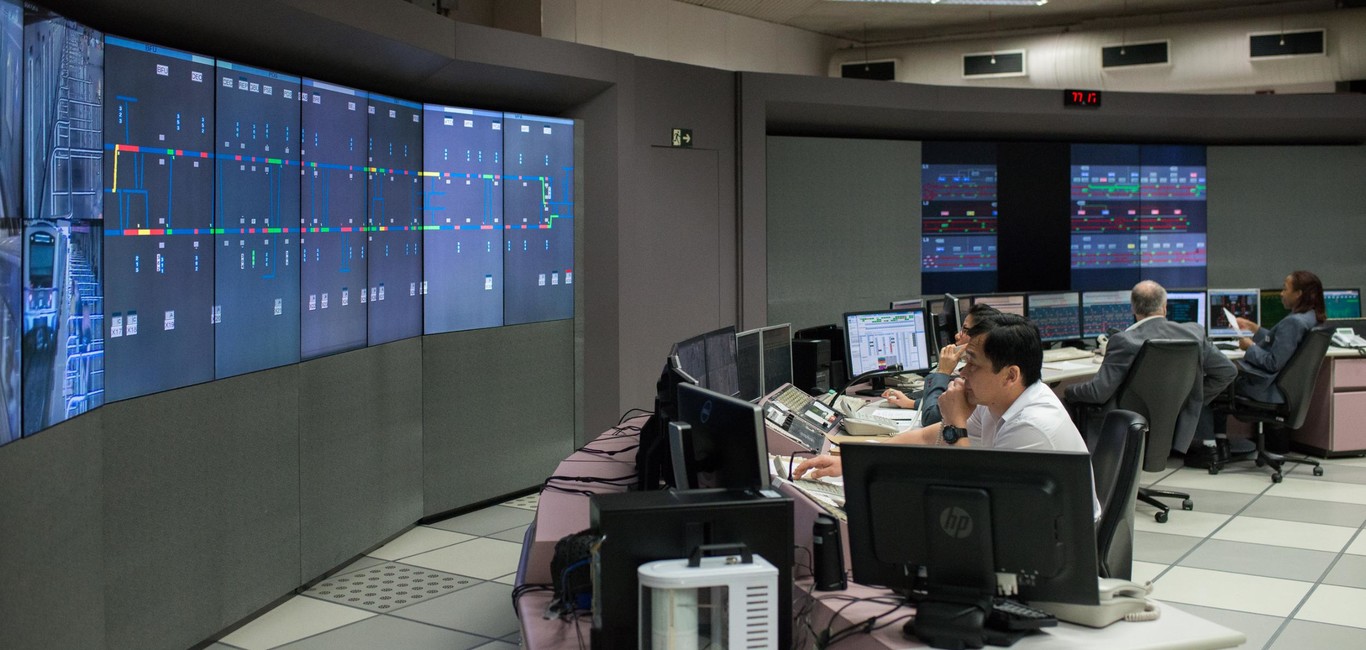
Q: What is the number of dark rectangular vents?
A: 4